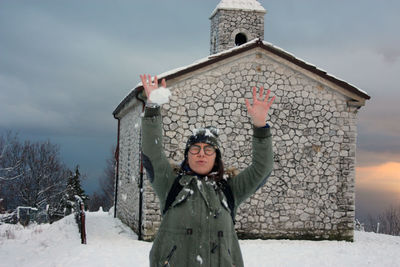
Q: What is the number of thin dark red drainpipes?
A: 2